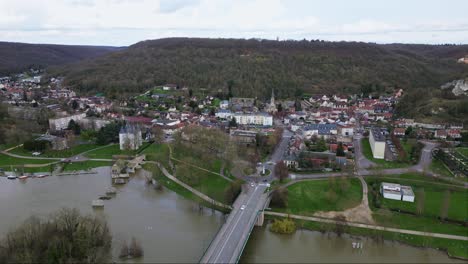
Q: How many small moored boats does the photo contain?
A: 3